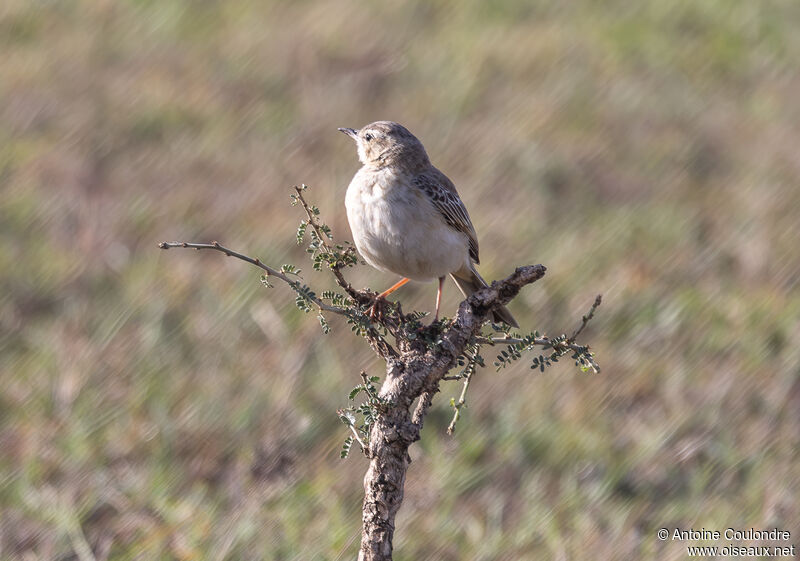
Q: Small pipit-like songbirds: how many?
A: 1